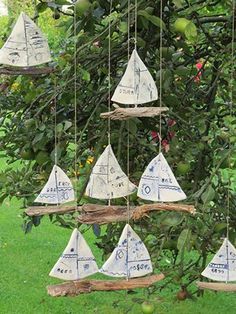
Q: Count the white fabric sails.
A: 8